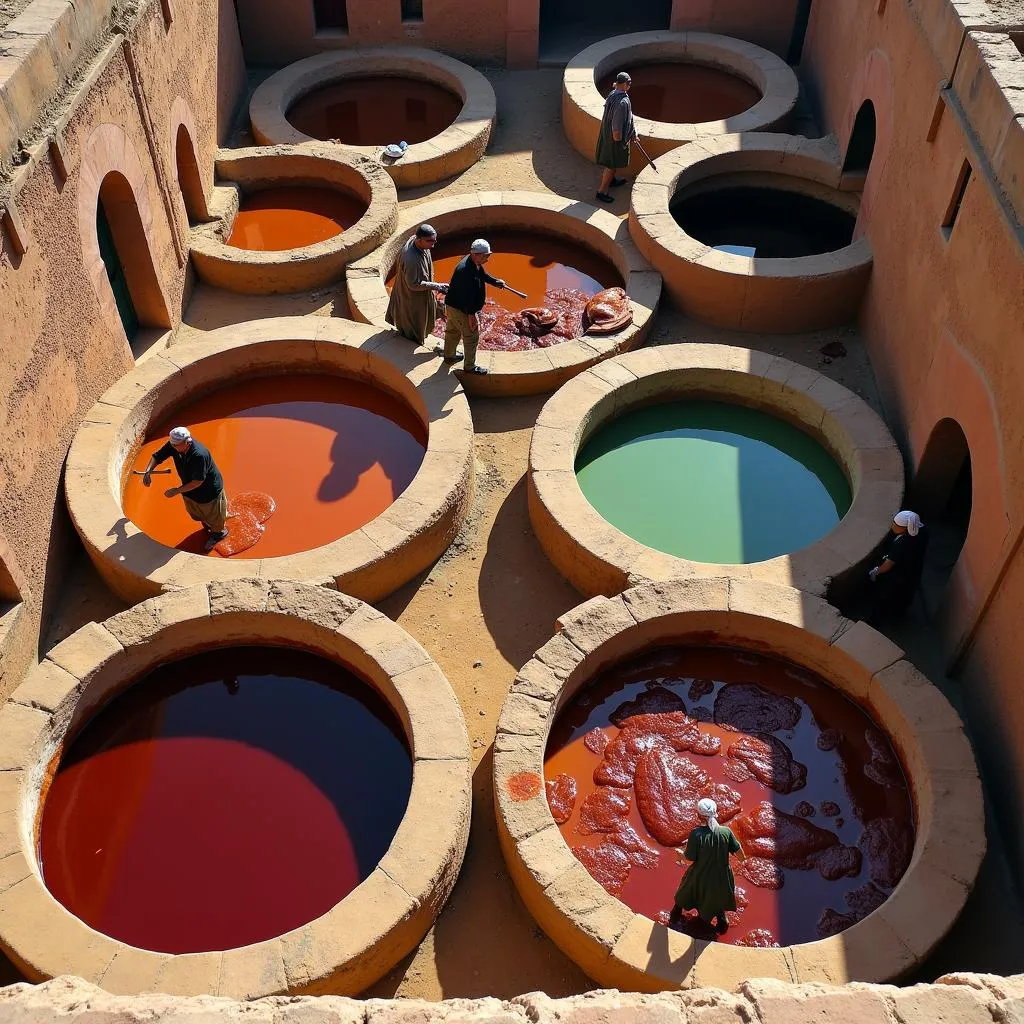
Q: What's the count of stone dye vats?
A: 9